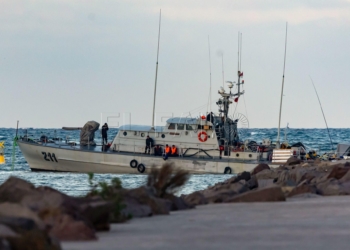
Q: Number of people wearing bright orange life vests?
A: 2